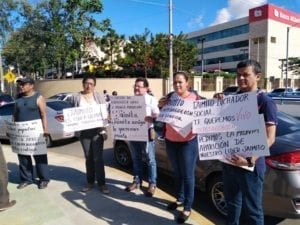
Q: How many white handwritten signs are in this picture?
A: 6